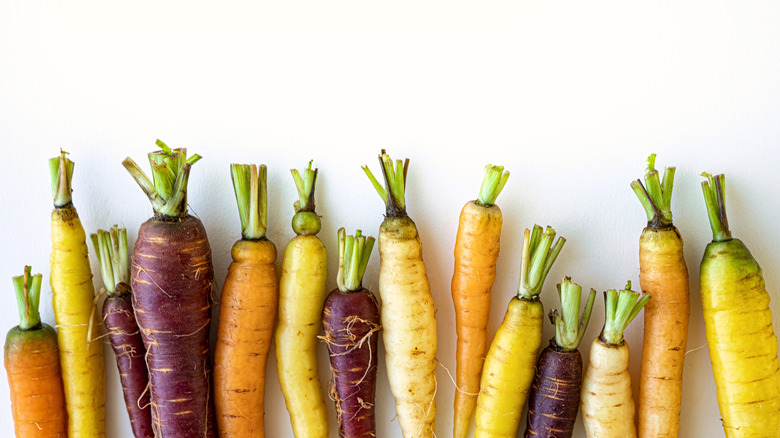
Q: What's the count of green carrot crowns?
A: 14